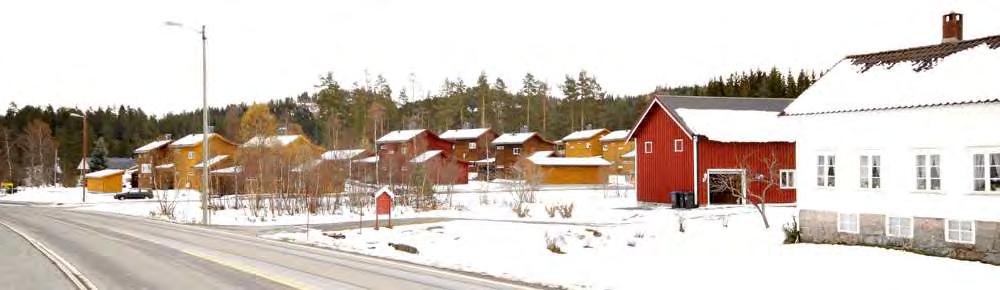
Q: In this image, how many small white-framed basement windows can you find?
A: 3